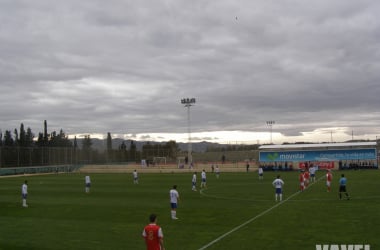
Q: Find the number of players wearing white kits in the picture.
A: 10